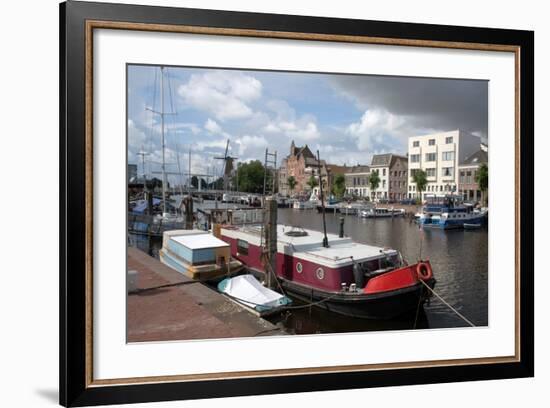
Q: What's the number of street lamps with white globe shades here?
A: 0